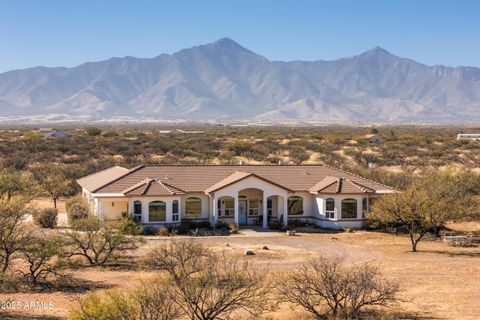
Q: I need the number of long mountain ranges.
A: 1